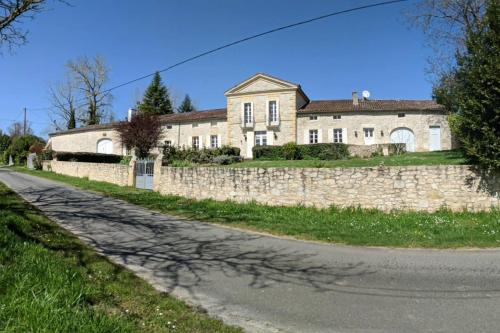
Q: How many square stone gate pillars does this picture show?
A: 2